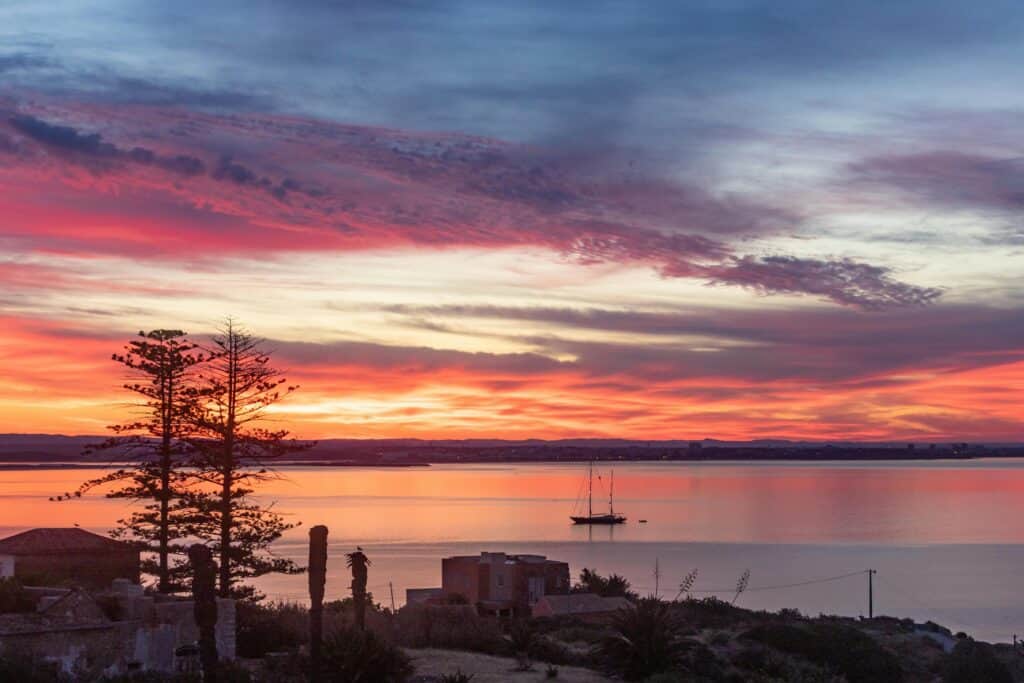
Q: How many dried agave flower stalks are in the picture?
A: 3